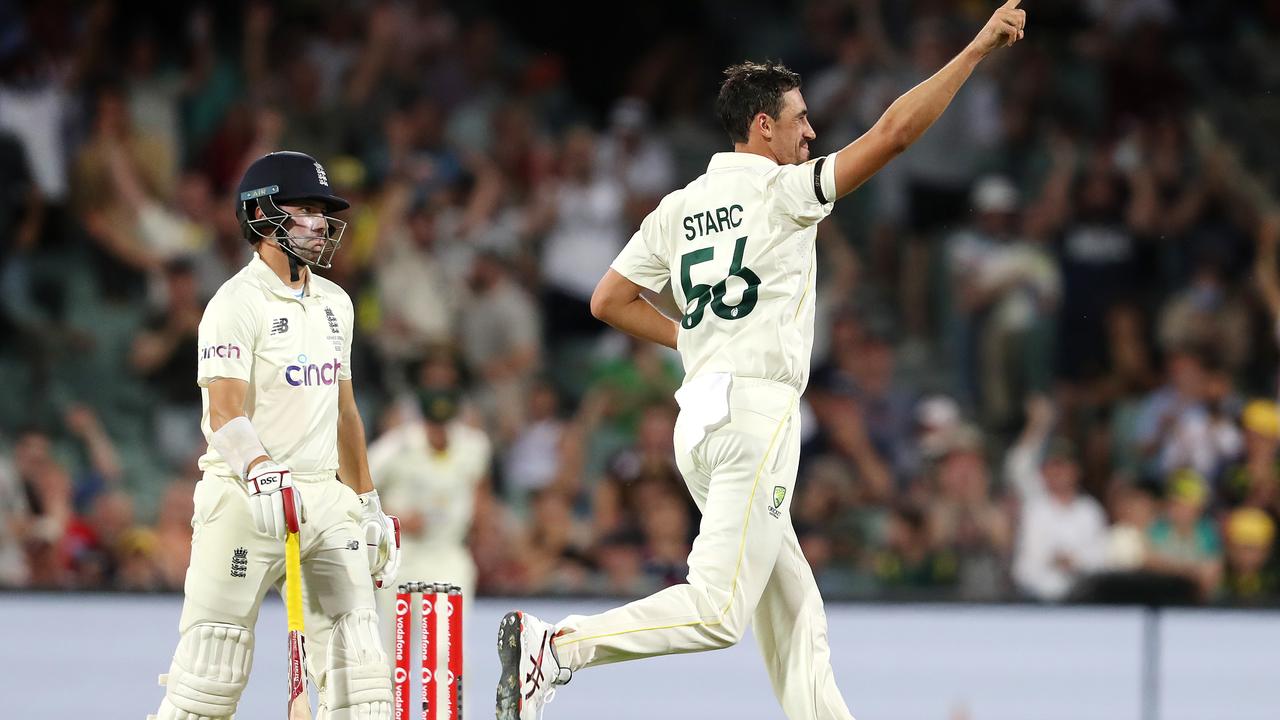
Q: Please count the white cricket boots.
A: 1